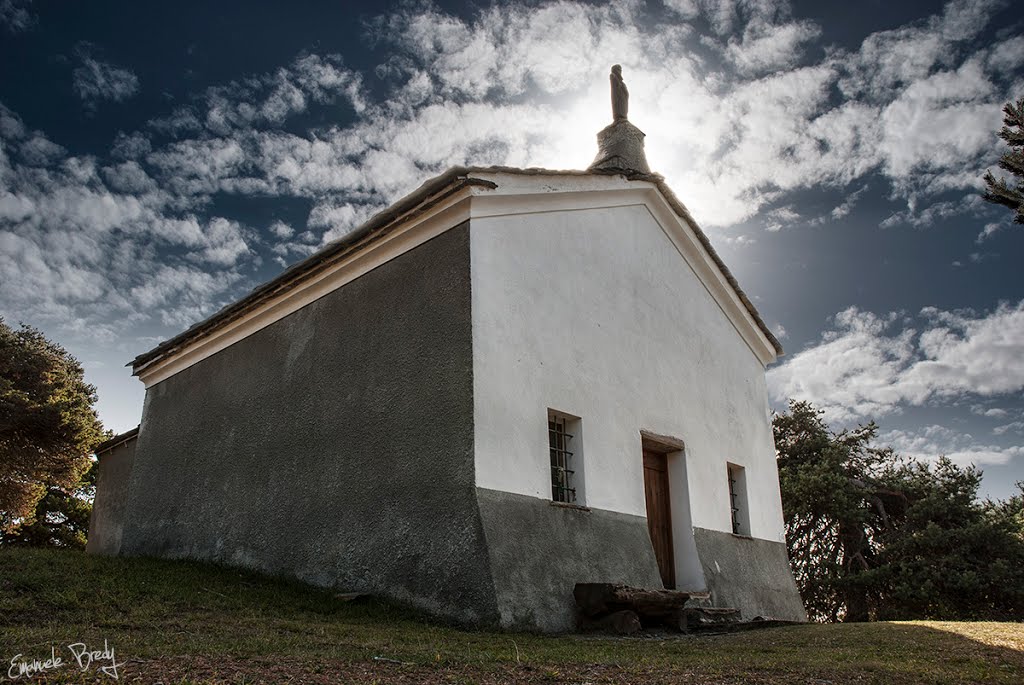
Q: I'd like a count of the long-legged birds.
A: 0